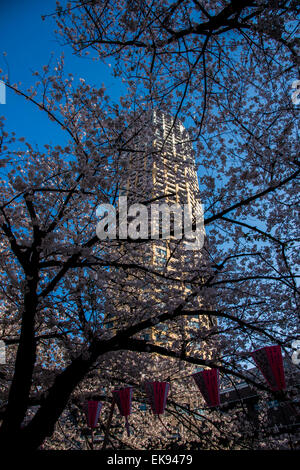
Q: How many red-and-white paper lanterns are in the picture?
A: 5